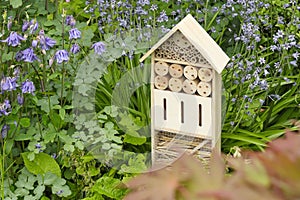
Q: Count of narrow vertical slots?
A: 3